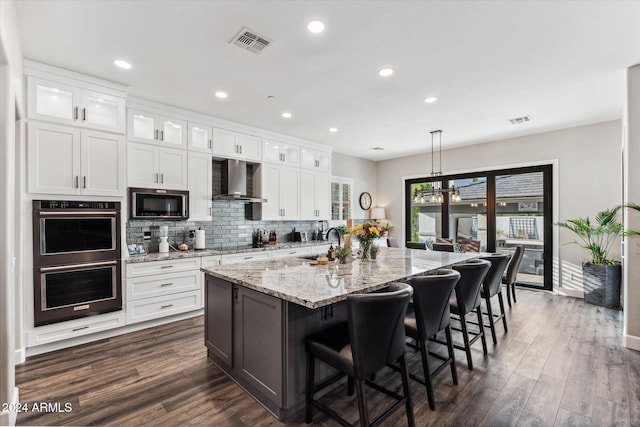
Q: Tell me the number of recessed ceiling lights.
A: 7